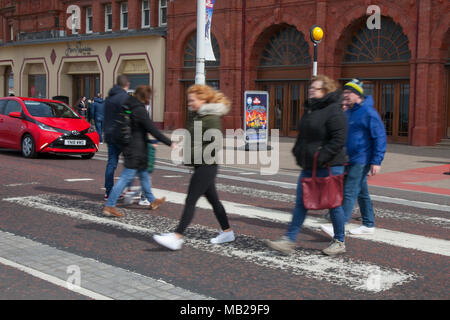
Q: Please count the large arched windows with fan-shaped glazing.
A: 3